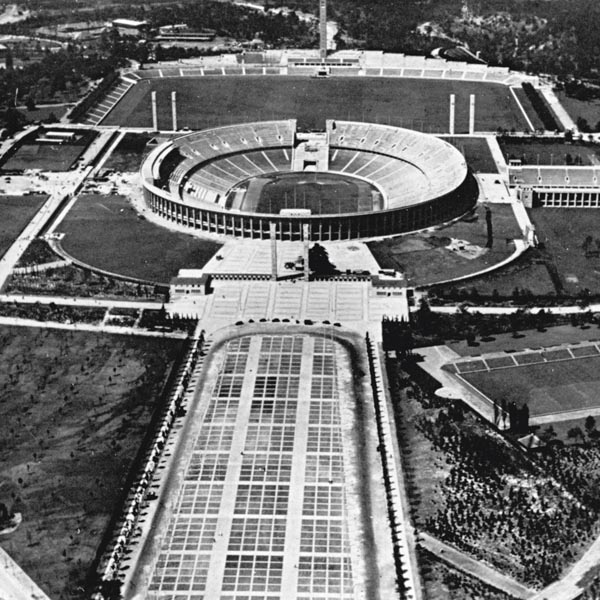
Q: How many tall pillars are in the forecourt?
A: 2